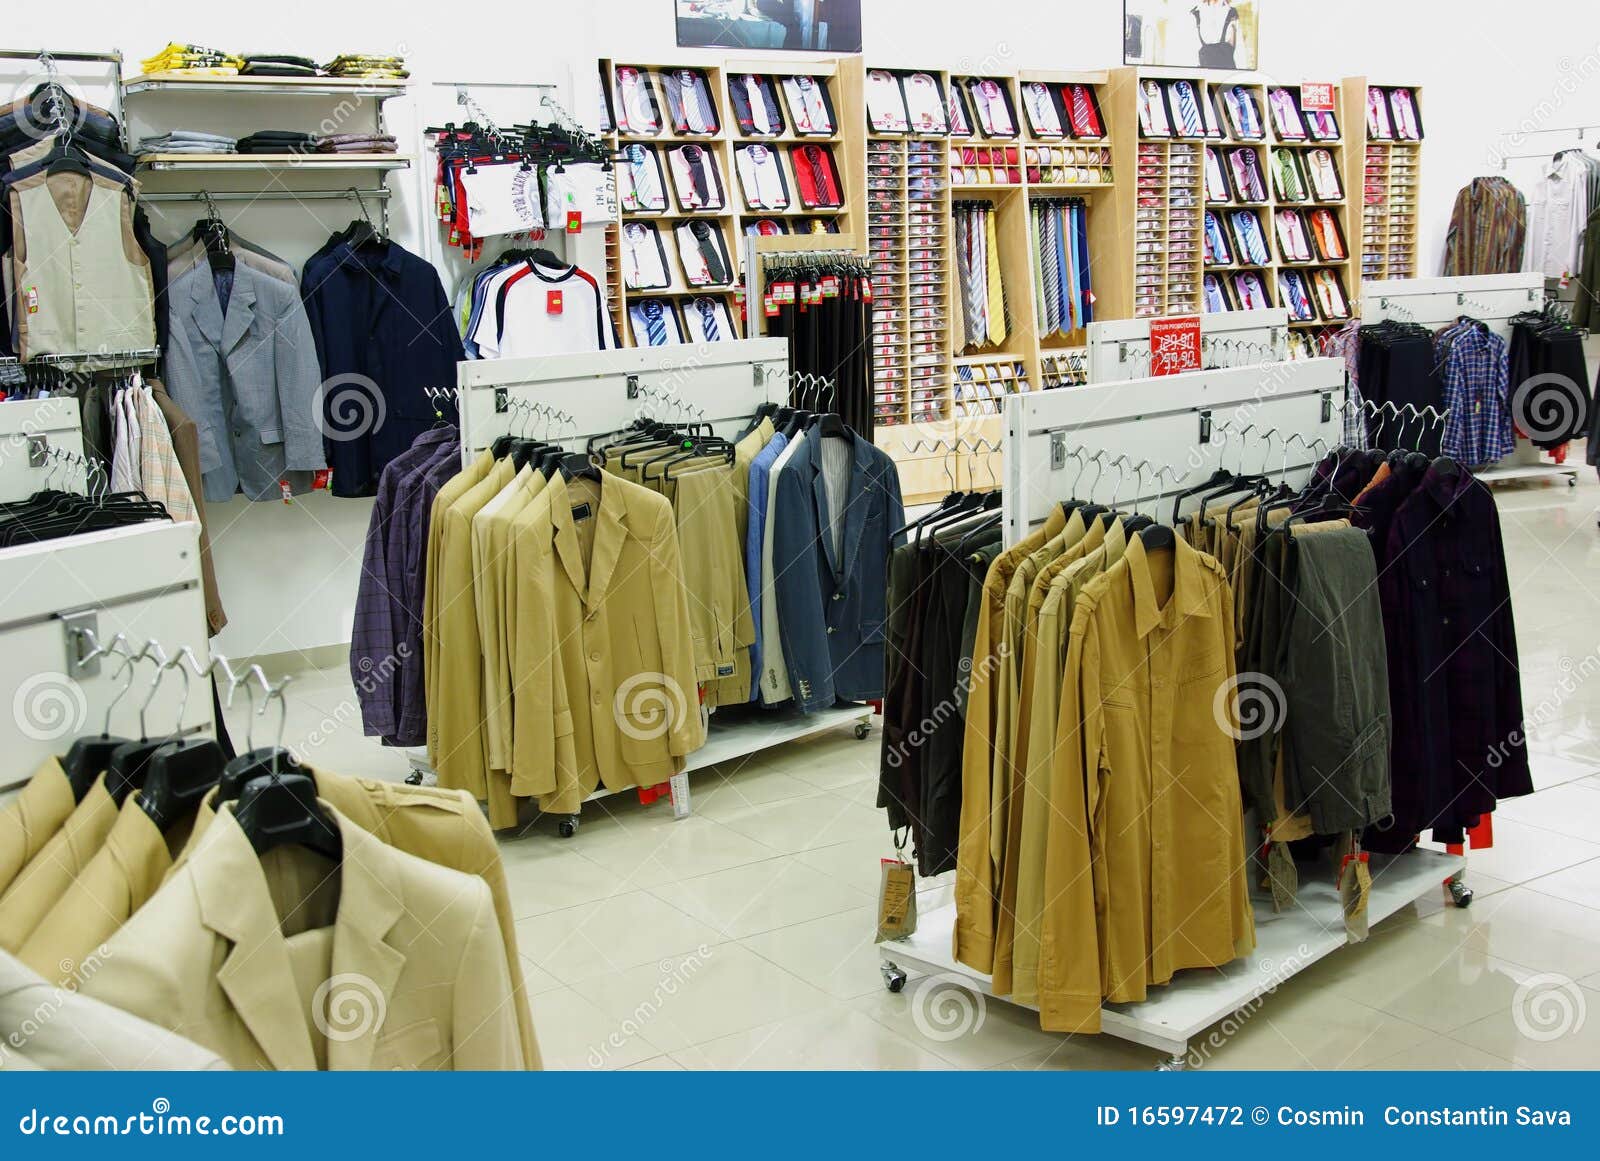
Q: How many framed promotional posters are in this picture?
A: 2